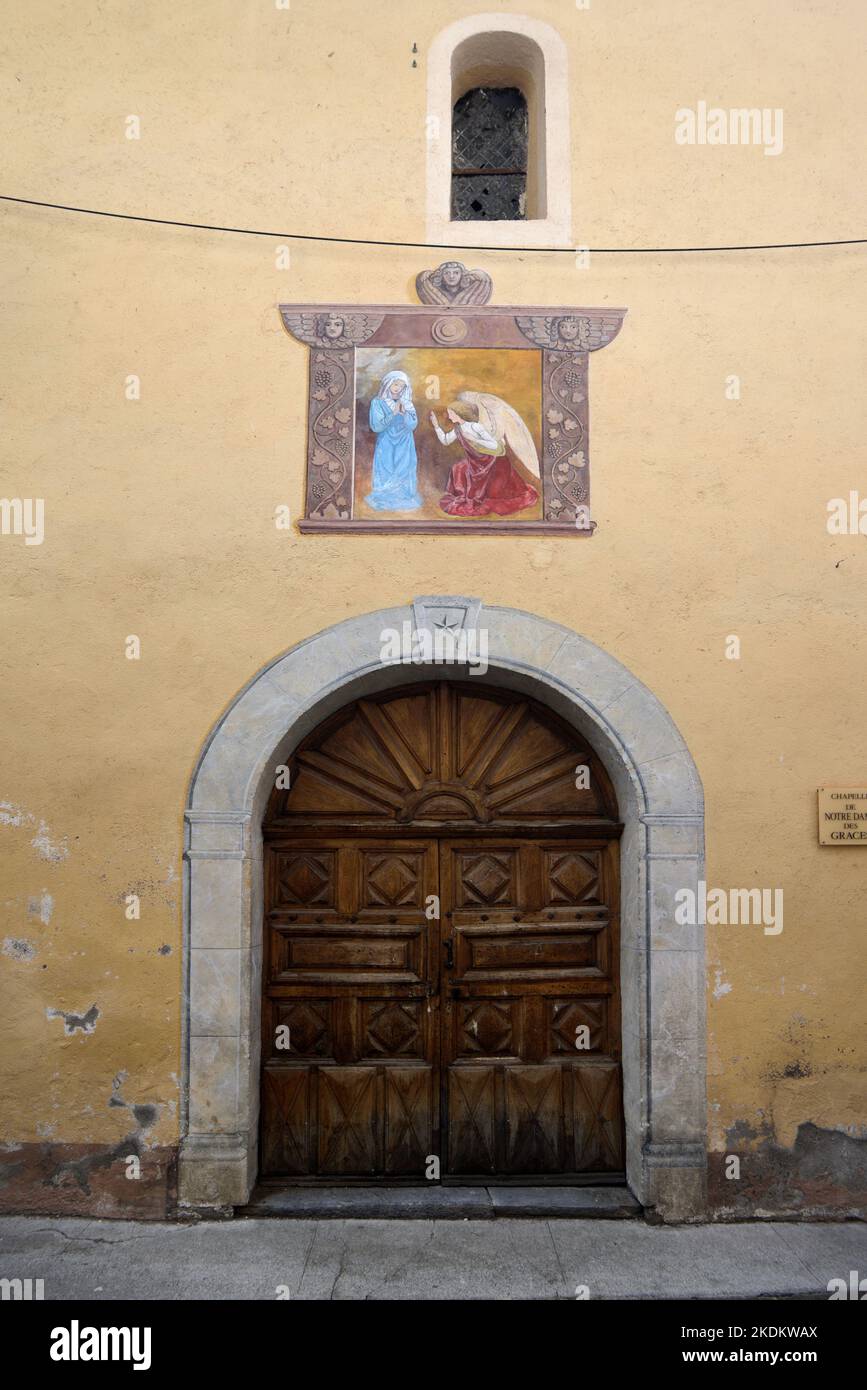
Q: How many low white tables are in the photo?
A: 0